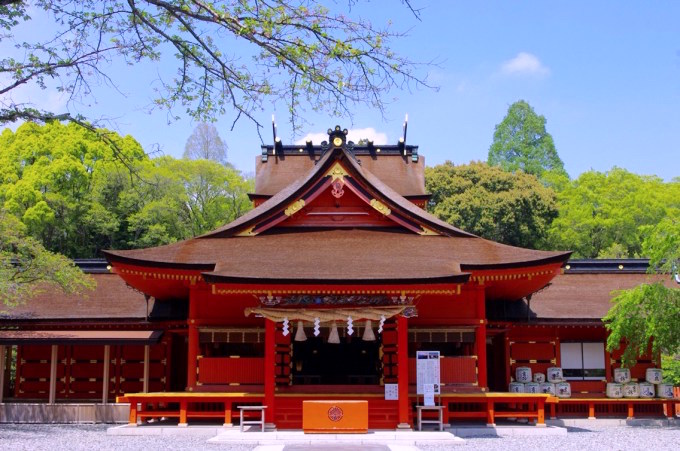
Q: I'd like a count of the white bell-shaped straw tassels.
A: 3